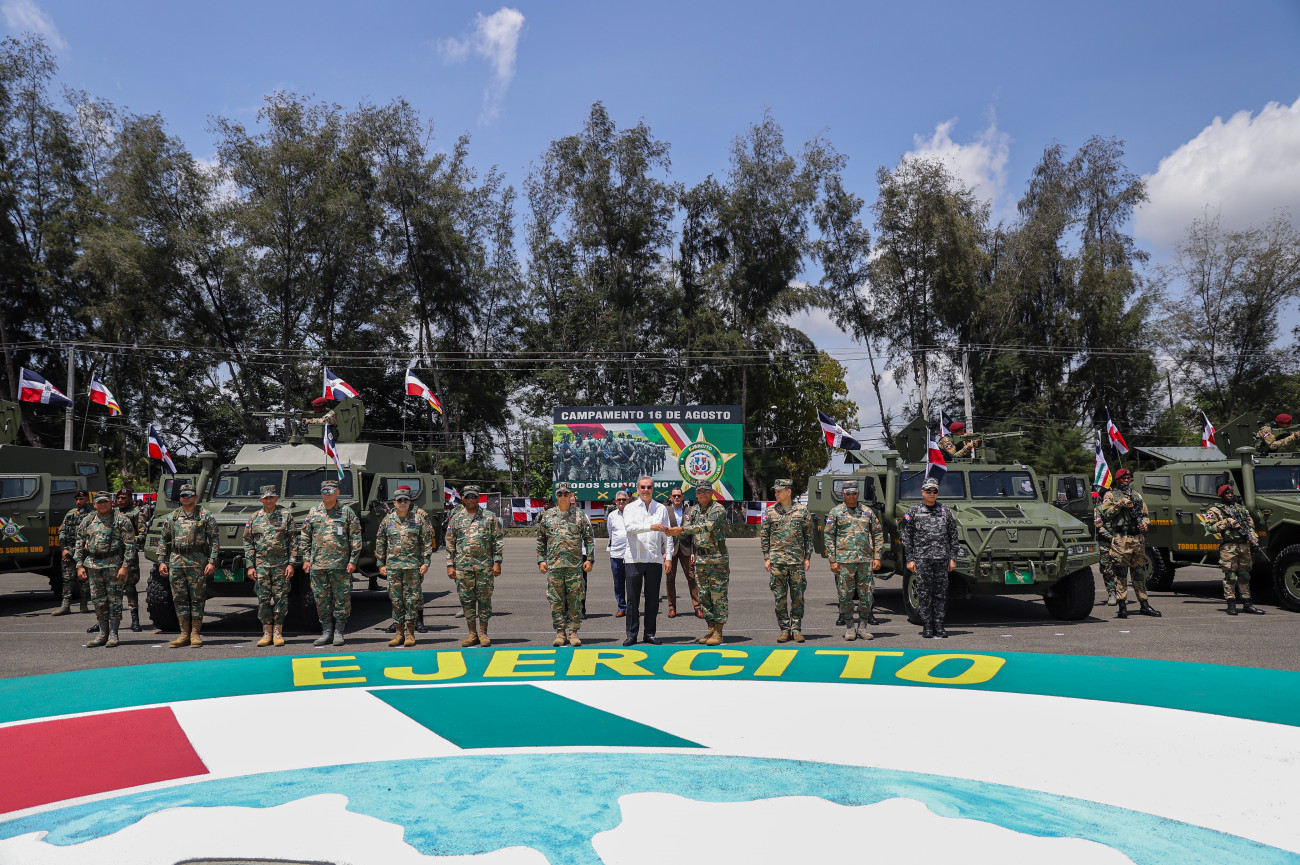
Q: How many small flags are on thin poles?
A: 12